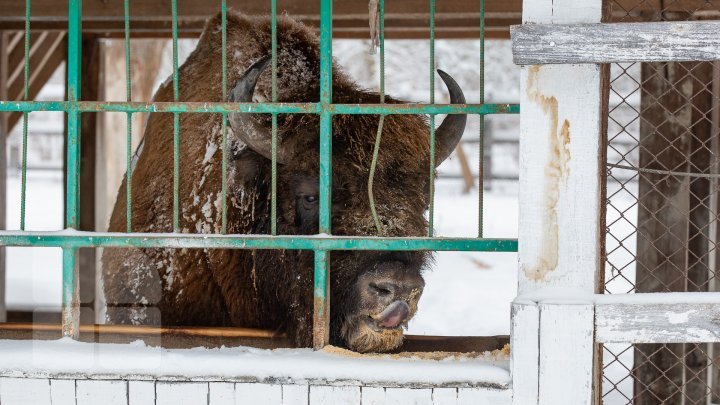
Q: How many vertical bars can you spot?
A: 10